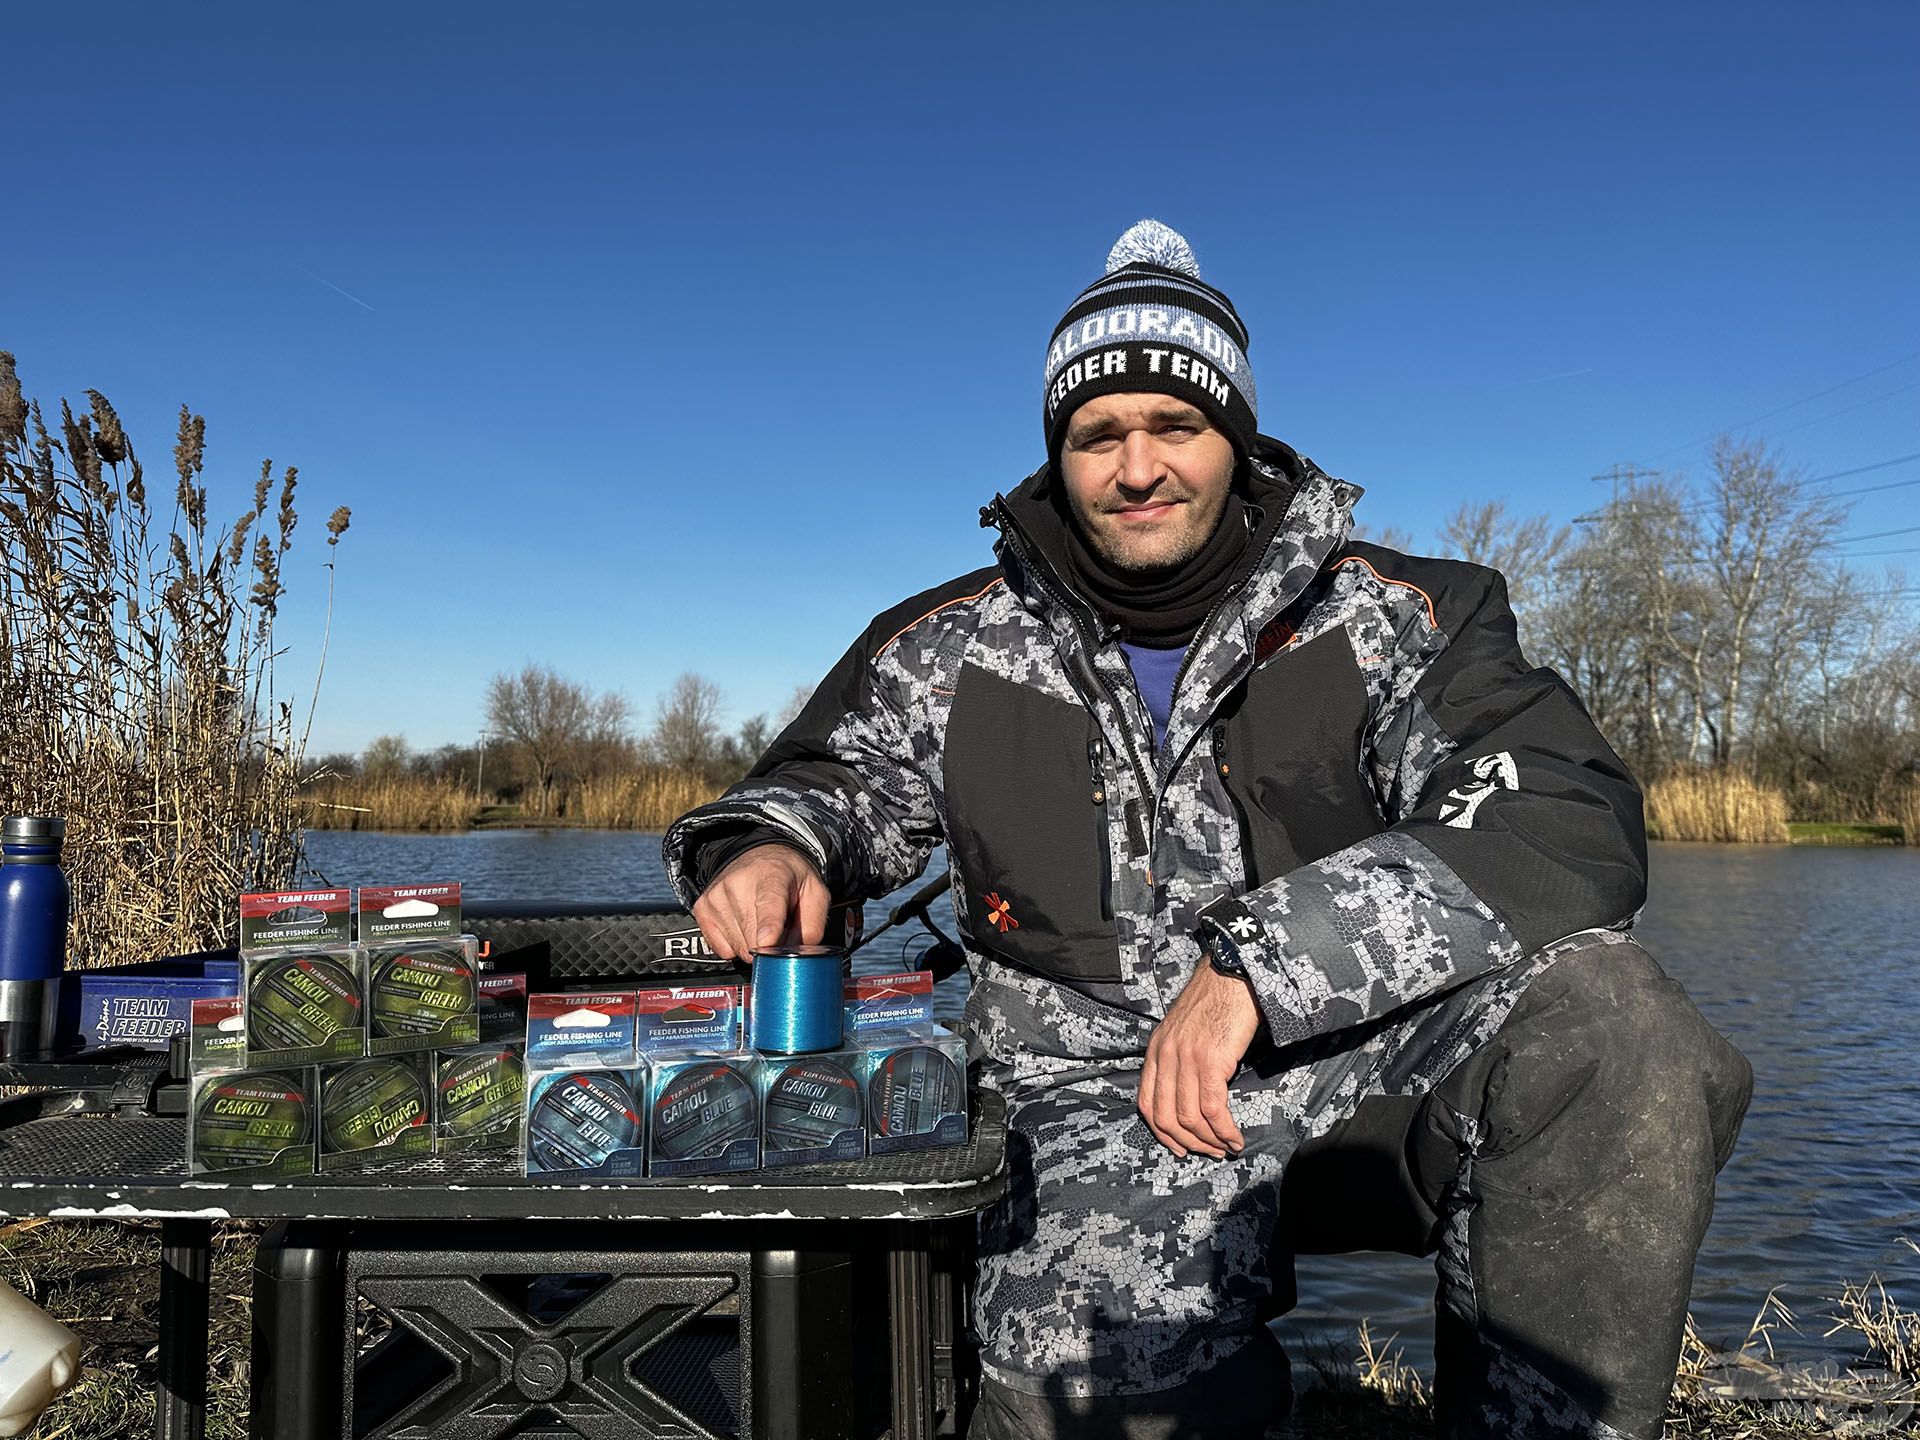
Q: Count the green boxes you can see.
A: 5